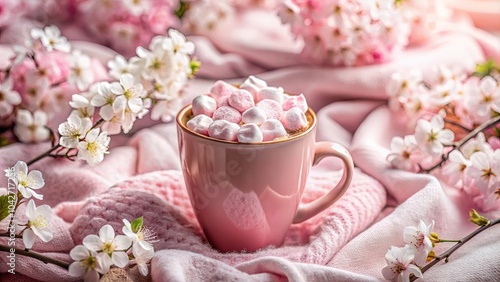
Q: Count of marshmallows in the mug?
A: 15